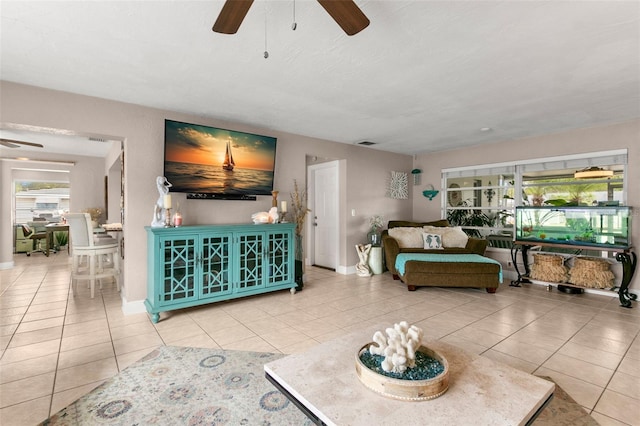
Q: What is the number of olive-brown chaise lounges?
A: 1